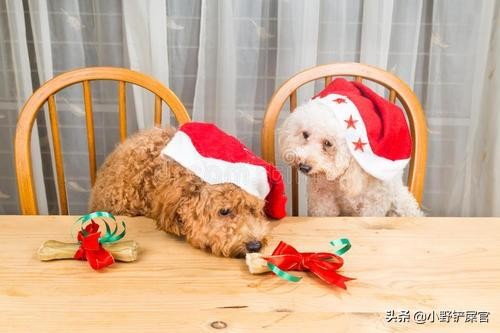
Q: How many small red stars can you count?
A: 3